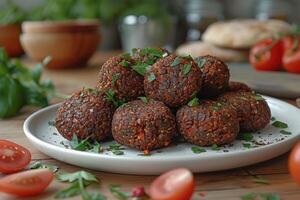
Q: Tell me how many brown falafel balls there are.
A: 9